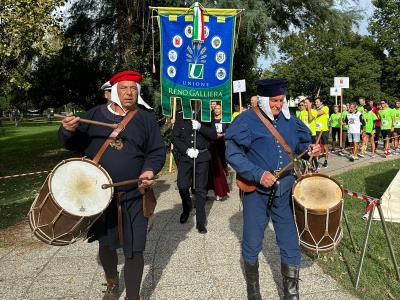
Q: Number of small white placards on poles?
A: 3